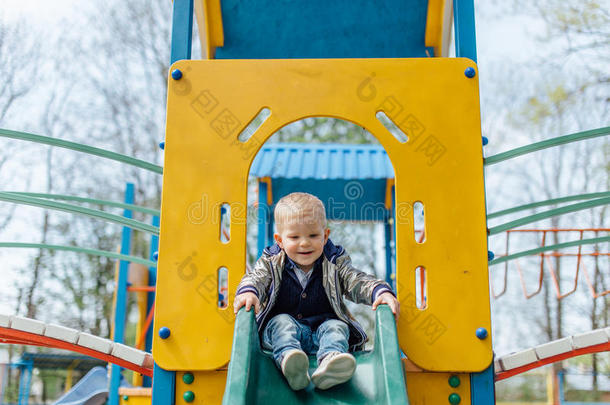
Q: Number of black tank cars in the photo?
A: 0